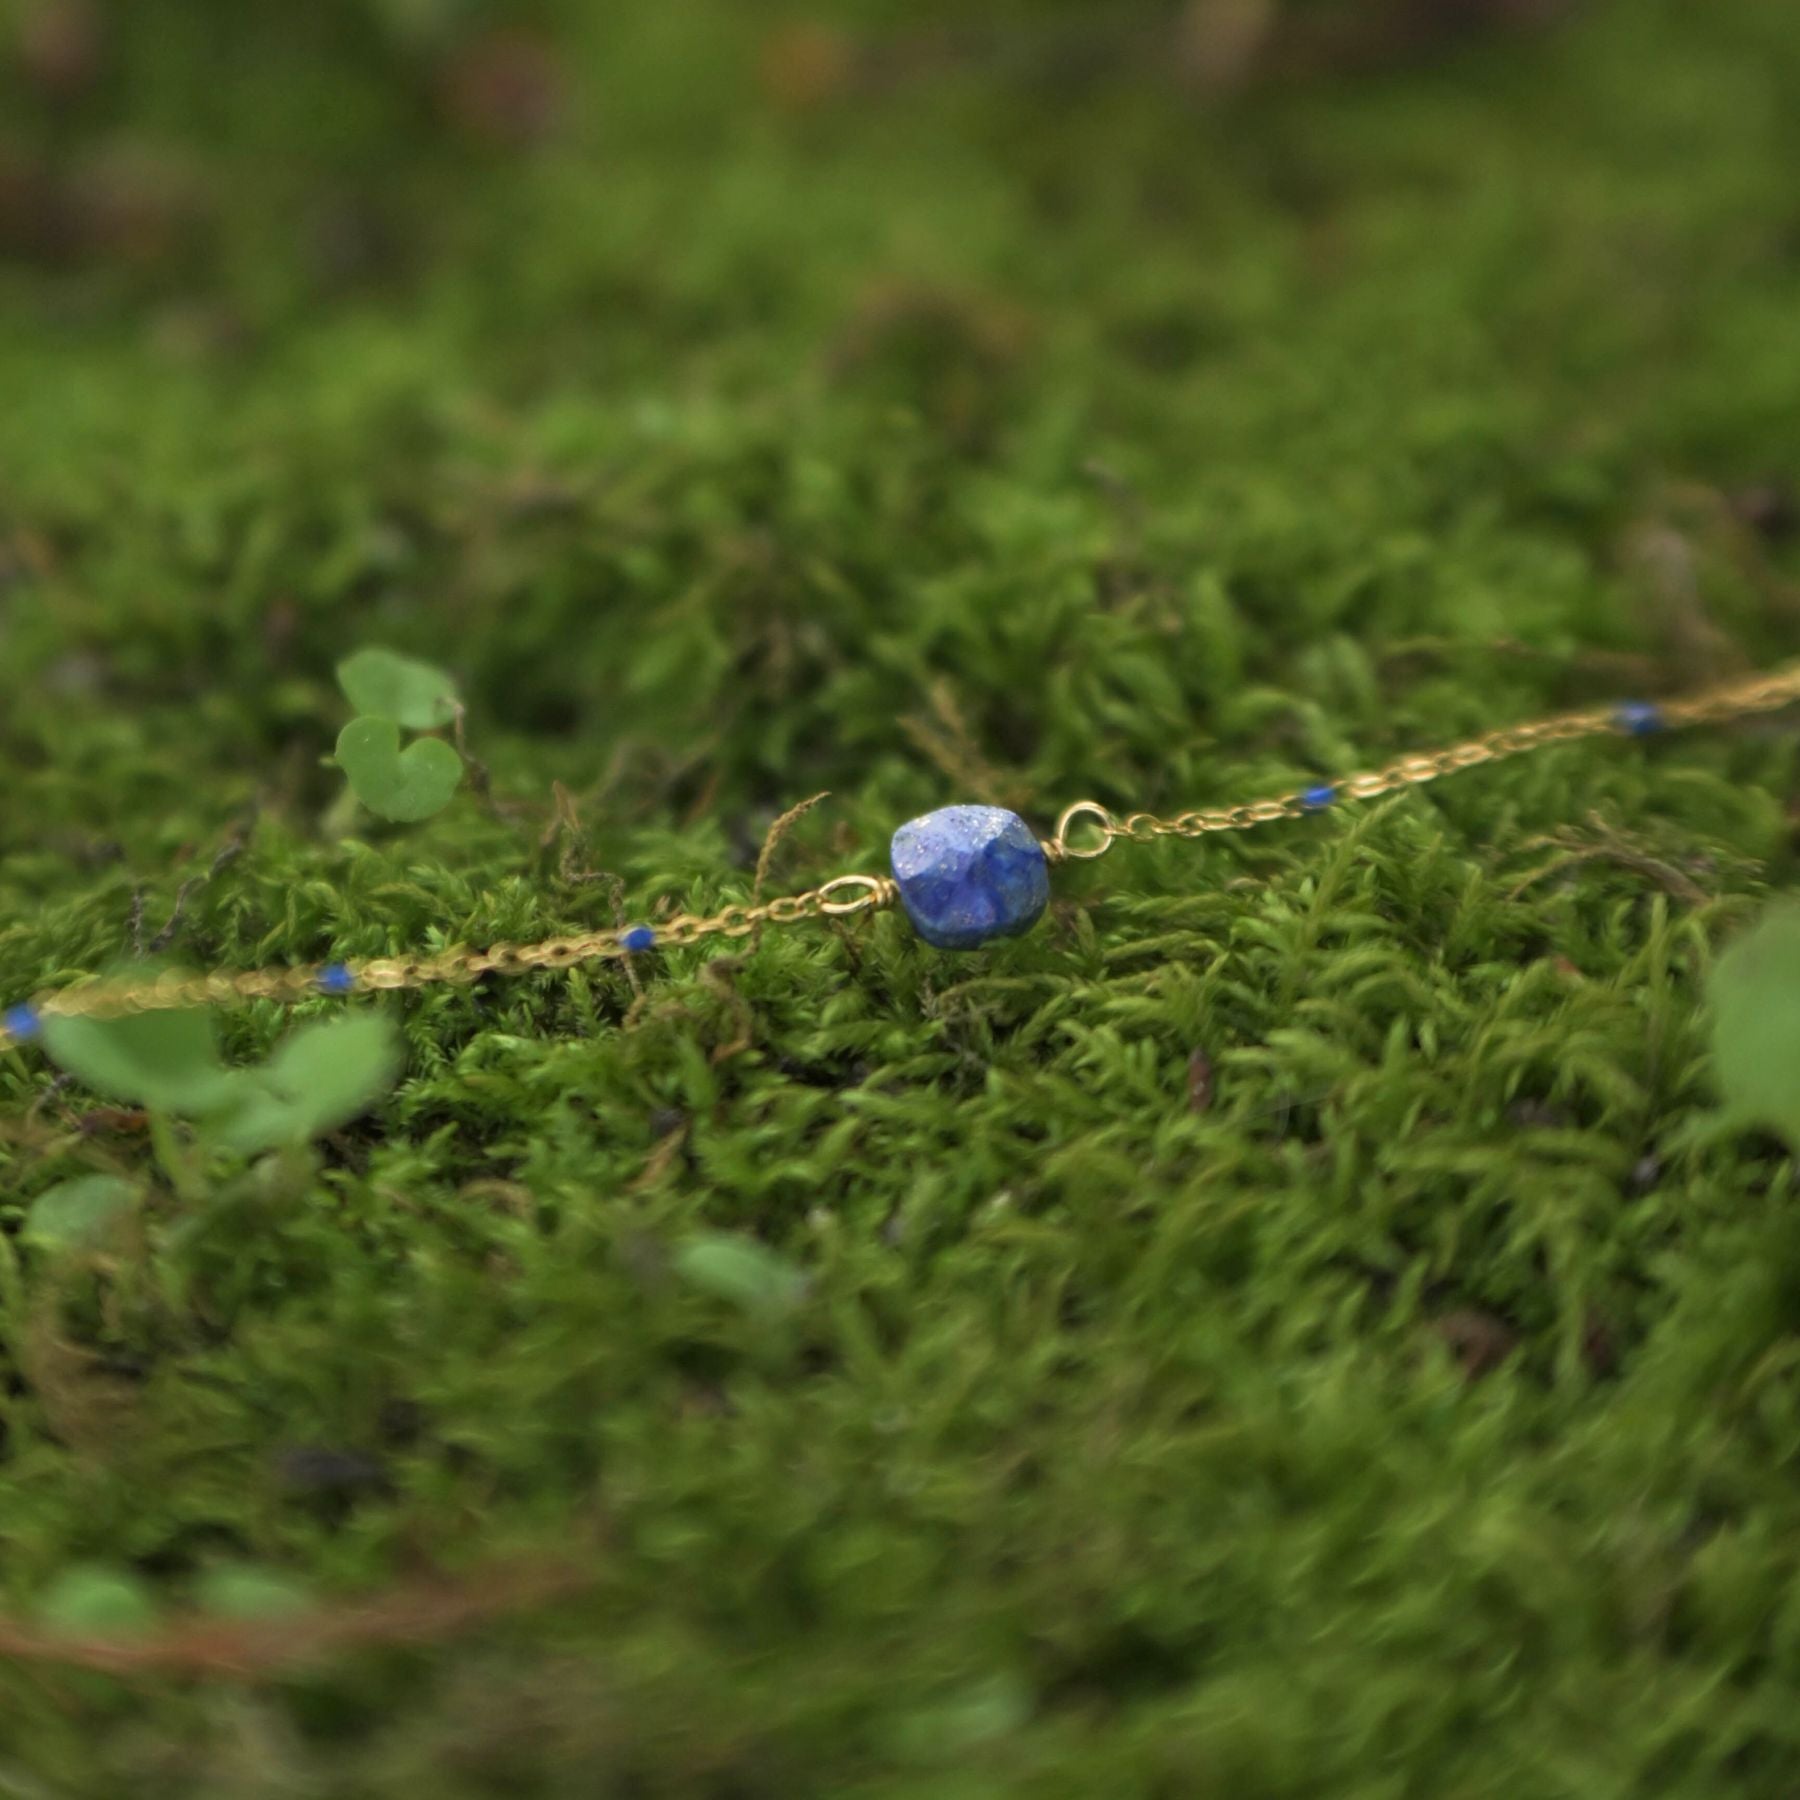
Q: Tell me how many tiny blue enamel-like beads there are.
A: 5